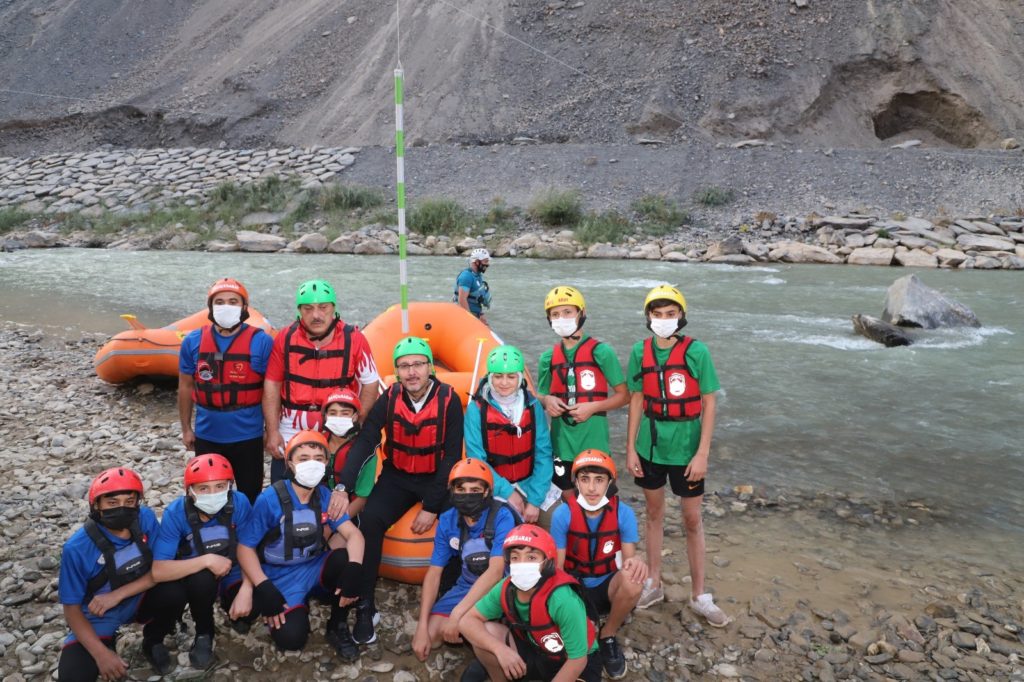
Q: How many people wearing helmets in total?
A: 14